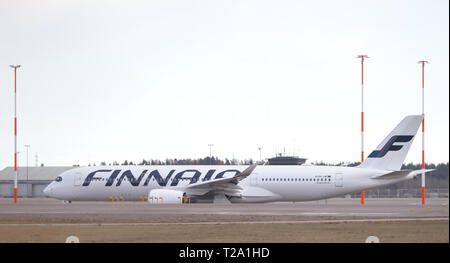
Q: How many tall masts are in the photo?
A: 3